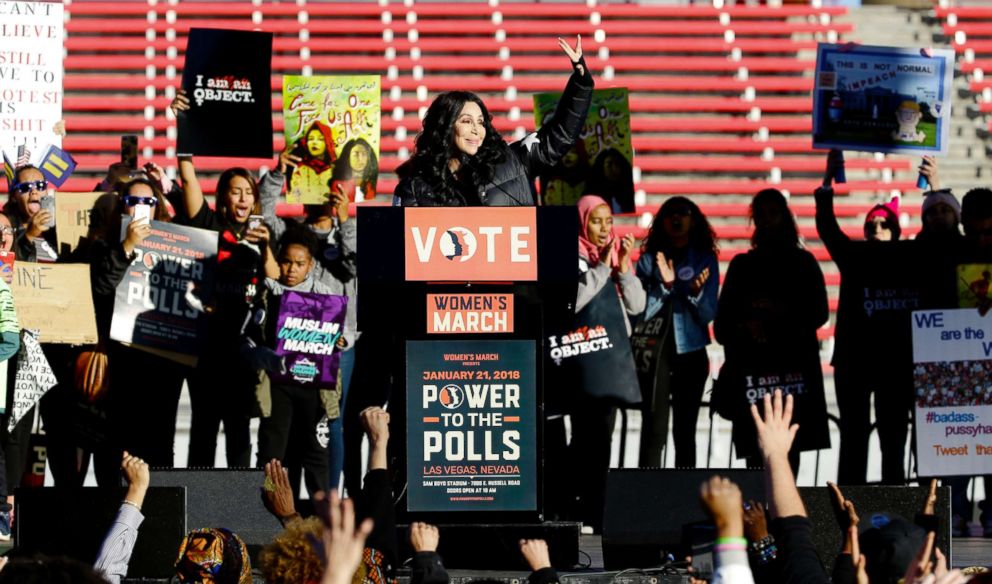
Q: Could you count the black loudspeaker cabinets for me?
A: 4